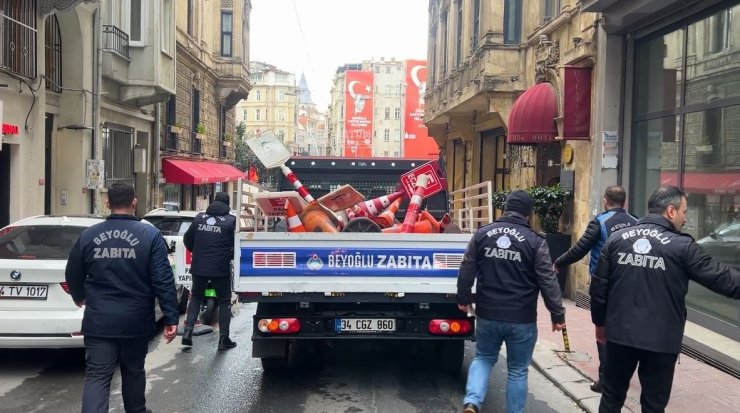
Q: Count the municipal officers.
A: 5